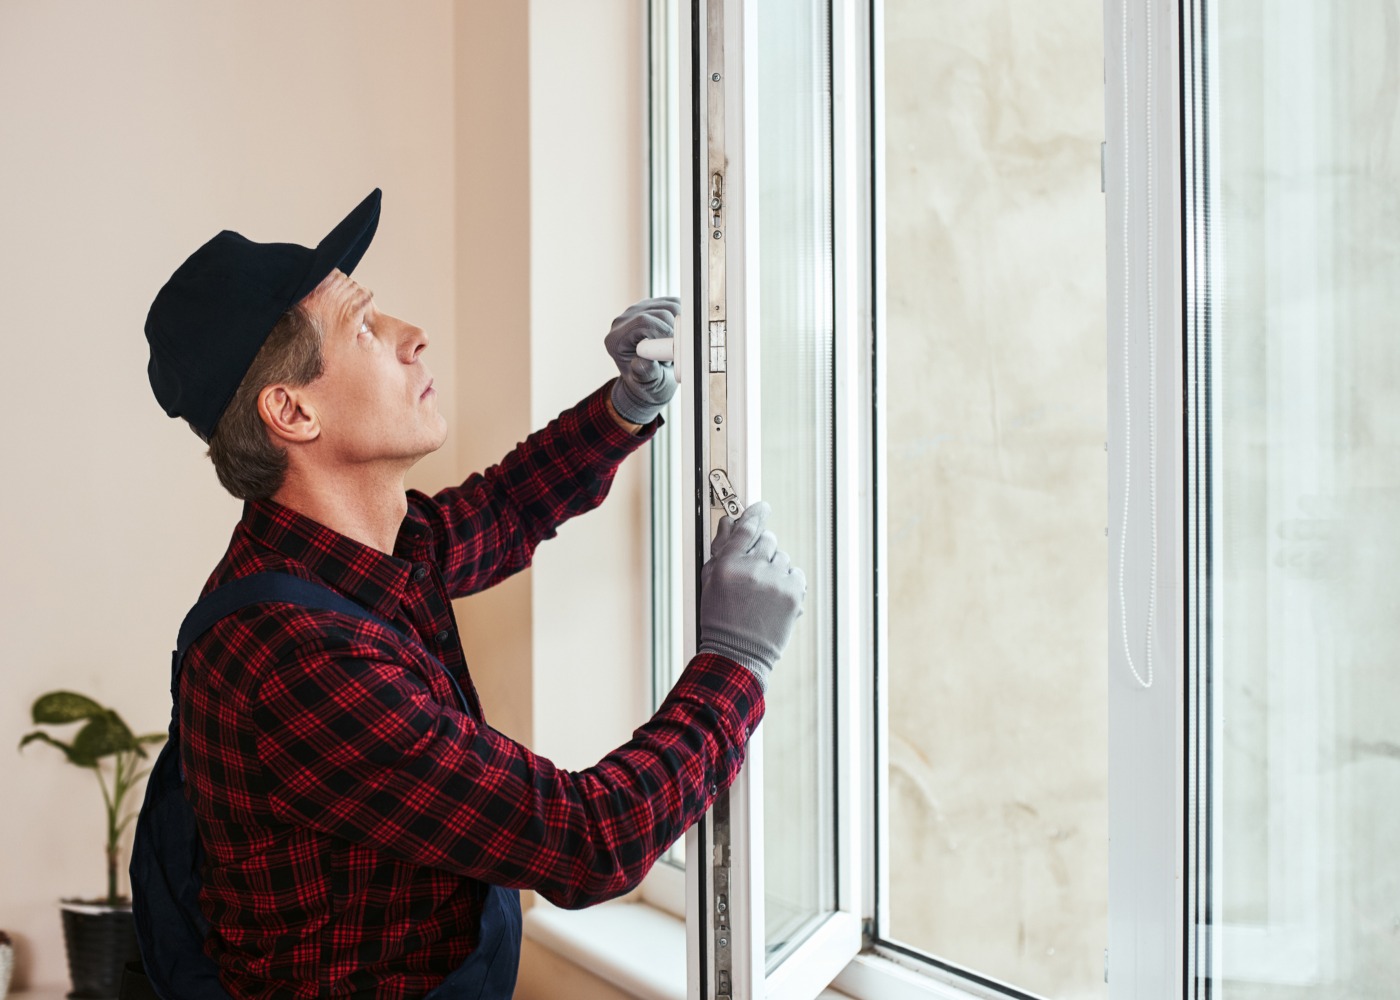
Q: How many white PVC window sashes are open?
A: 1